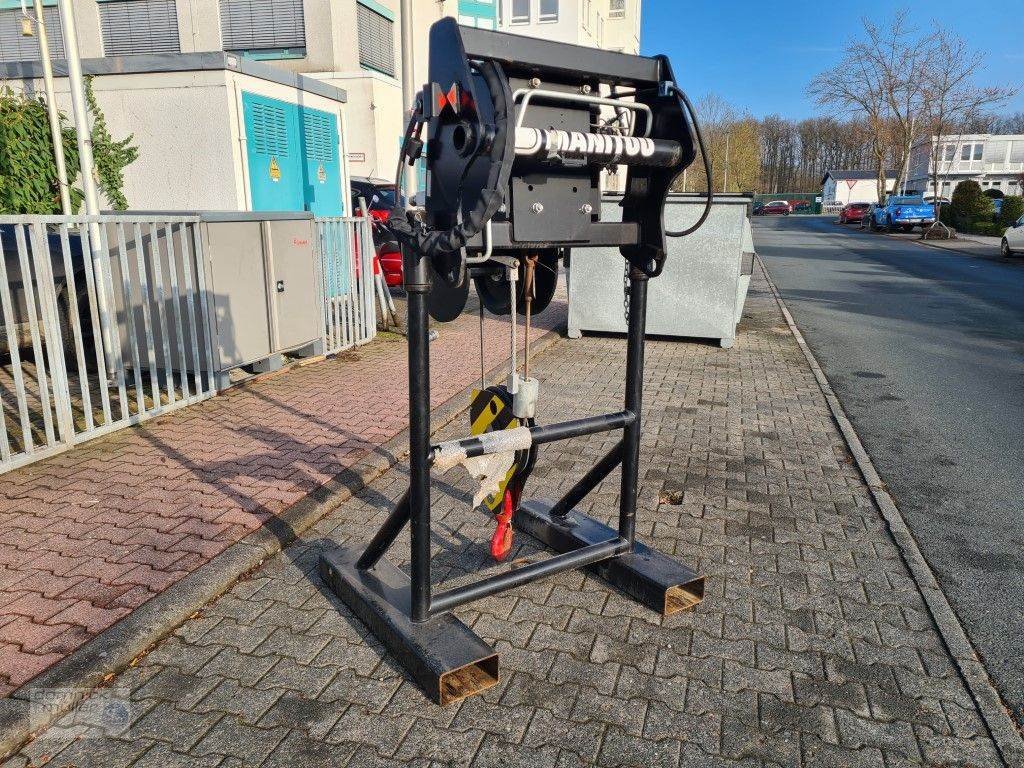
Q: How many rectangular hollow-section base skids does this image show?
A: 2